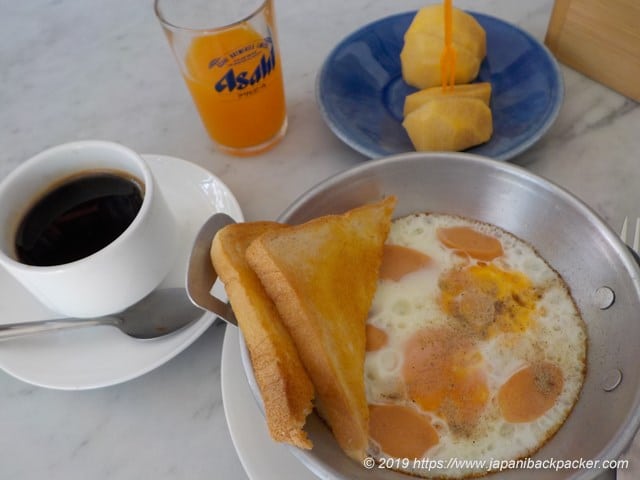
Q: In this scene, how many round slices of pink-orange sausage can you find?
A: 5